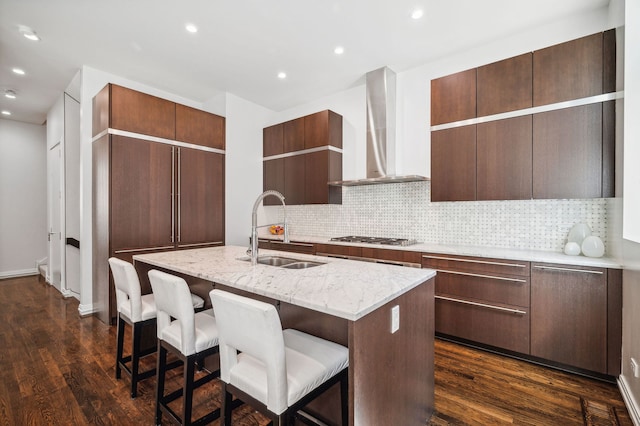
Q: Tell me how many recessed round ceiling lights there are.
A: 8